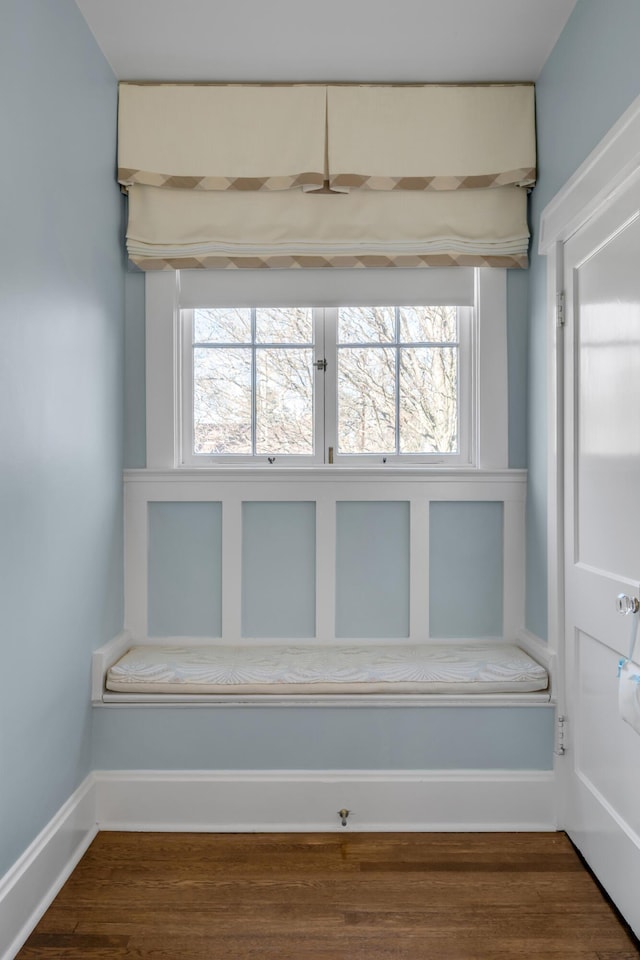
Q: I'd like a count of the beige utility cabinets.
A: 0